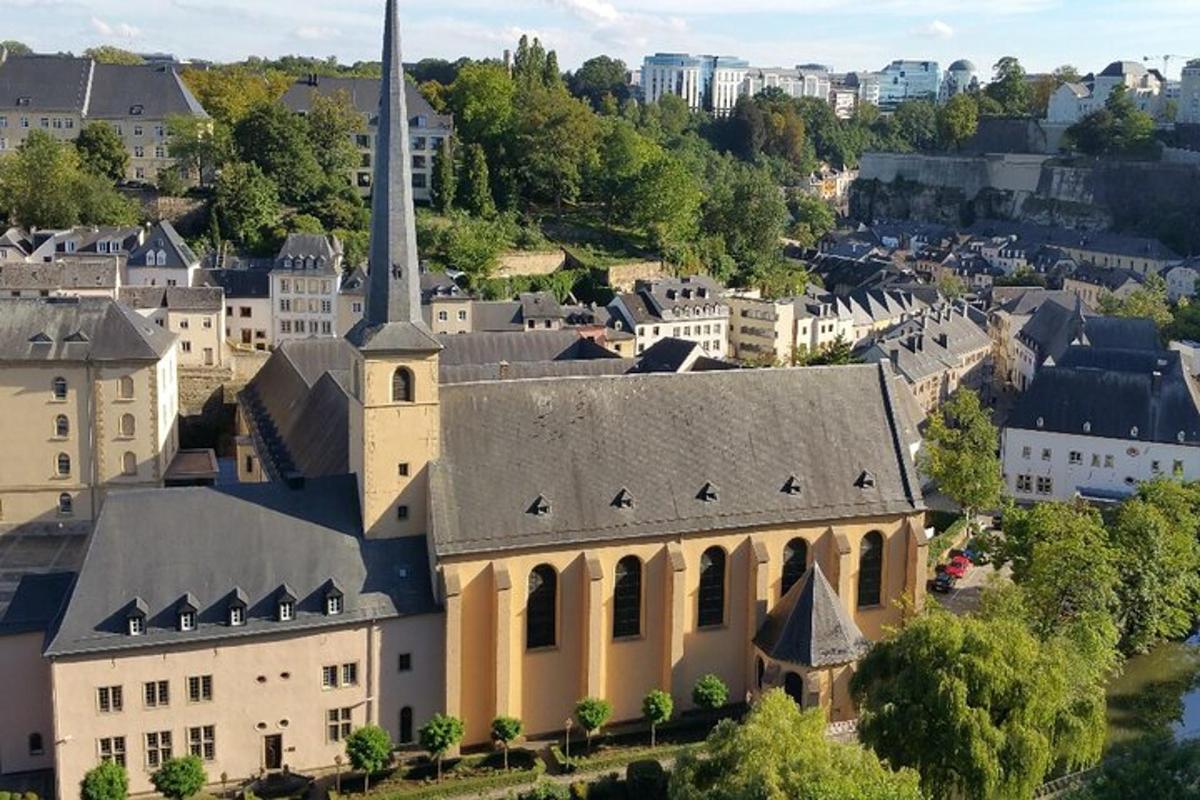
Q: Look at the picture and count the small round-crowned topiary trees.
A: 8